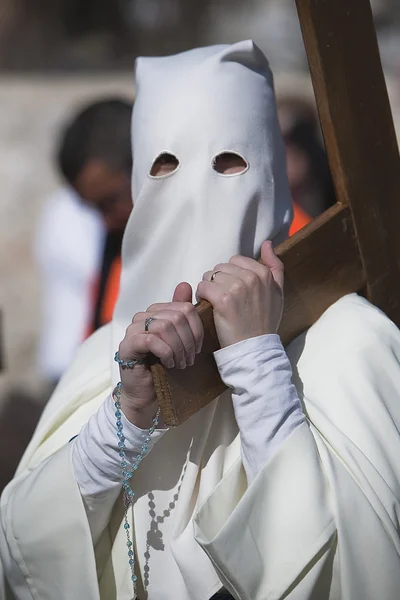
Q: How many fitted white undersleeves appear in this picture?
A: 2